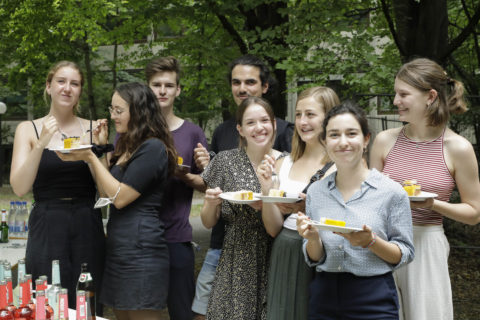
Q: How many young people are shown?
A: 8